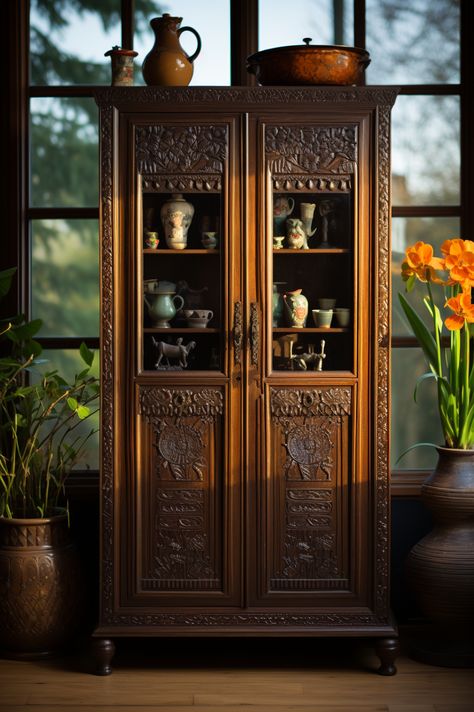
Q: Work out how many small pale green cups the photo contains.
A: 3